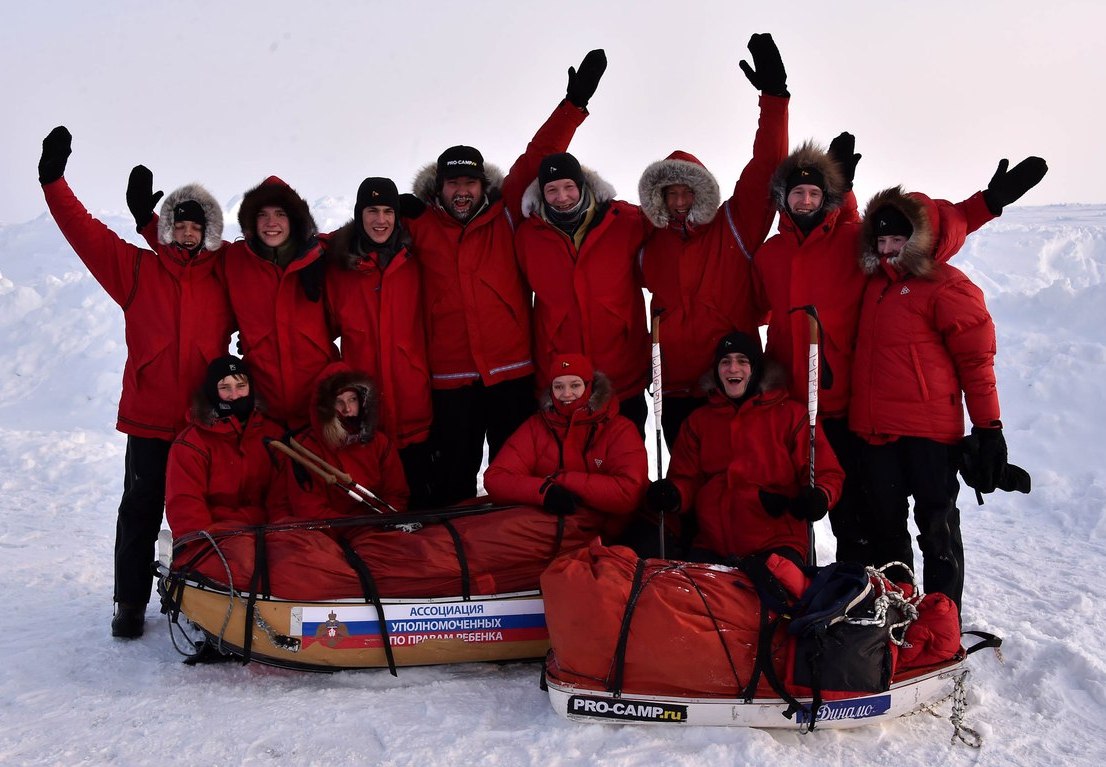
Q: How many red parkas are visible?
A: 12